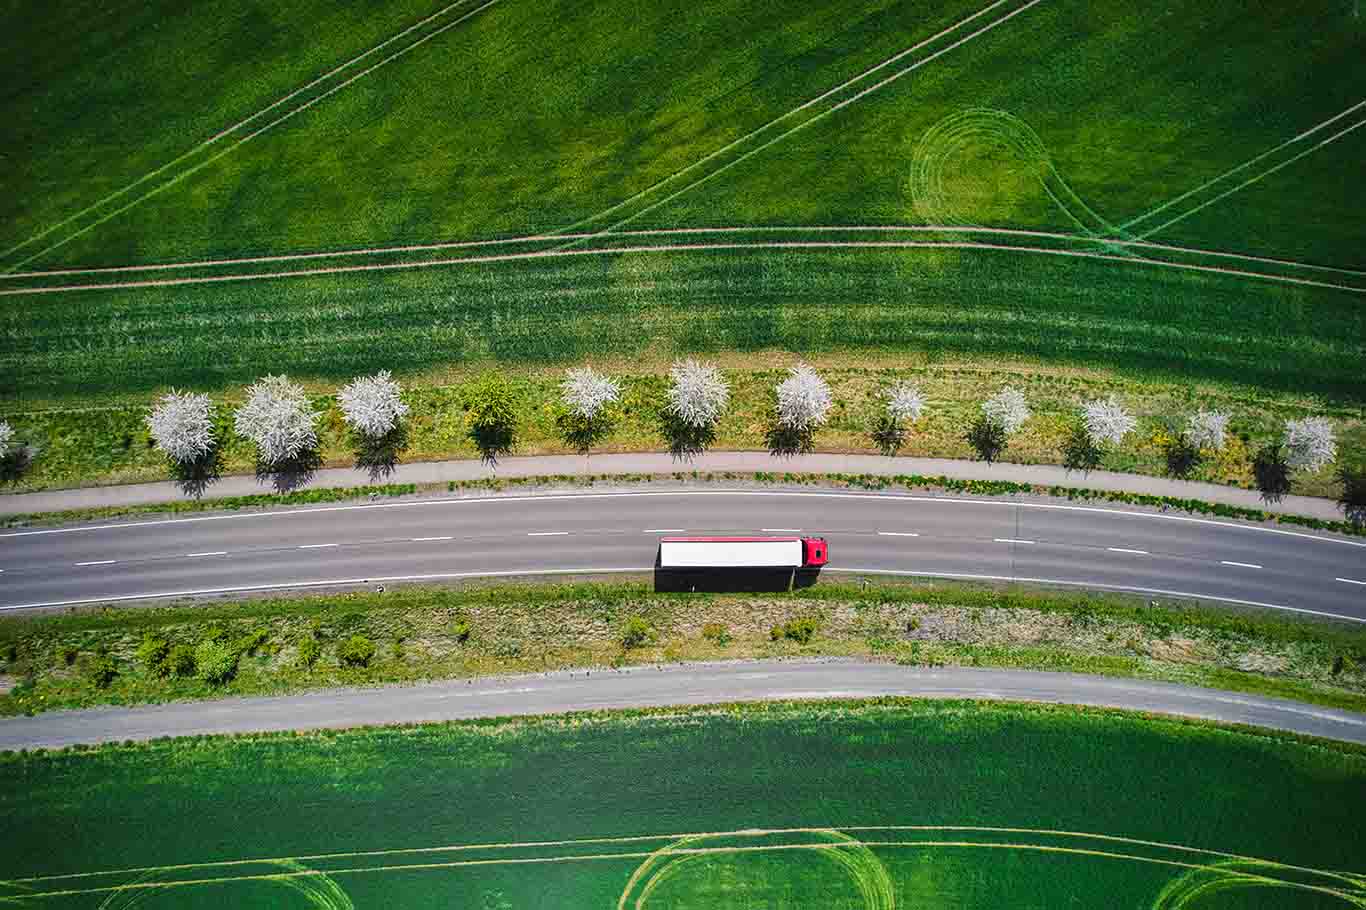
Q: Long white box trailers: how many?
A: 1